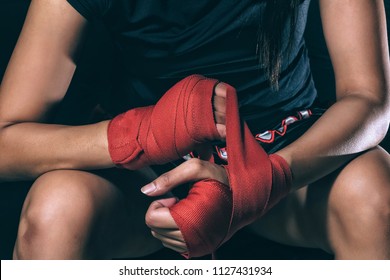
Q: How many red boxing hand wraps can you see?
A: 2